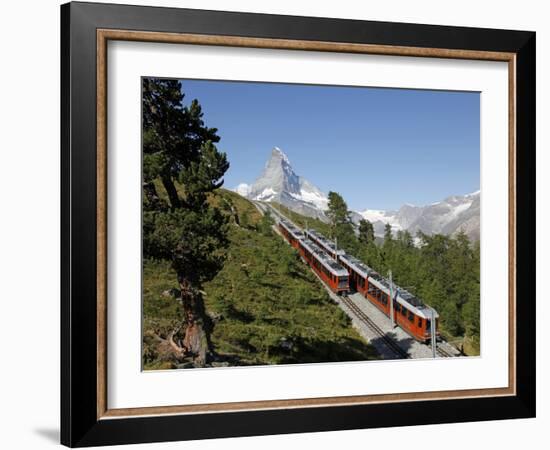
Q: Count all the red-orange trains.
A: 2